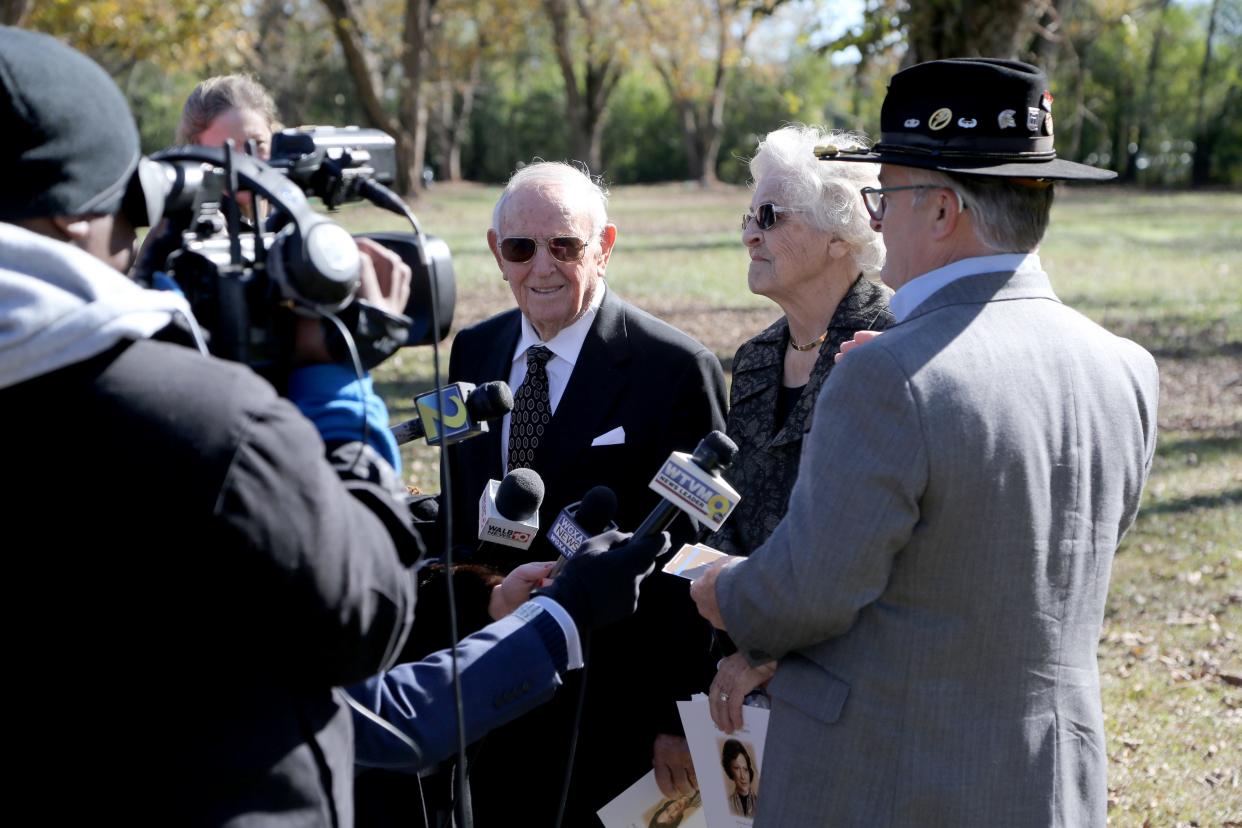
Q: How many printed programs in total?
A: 2